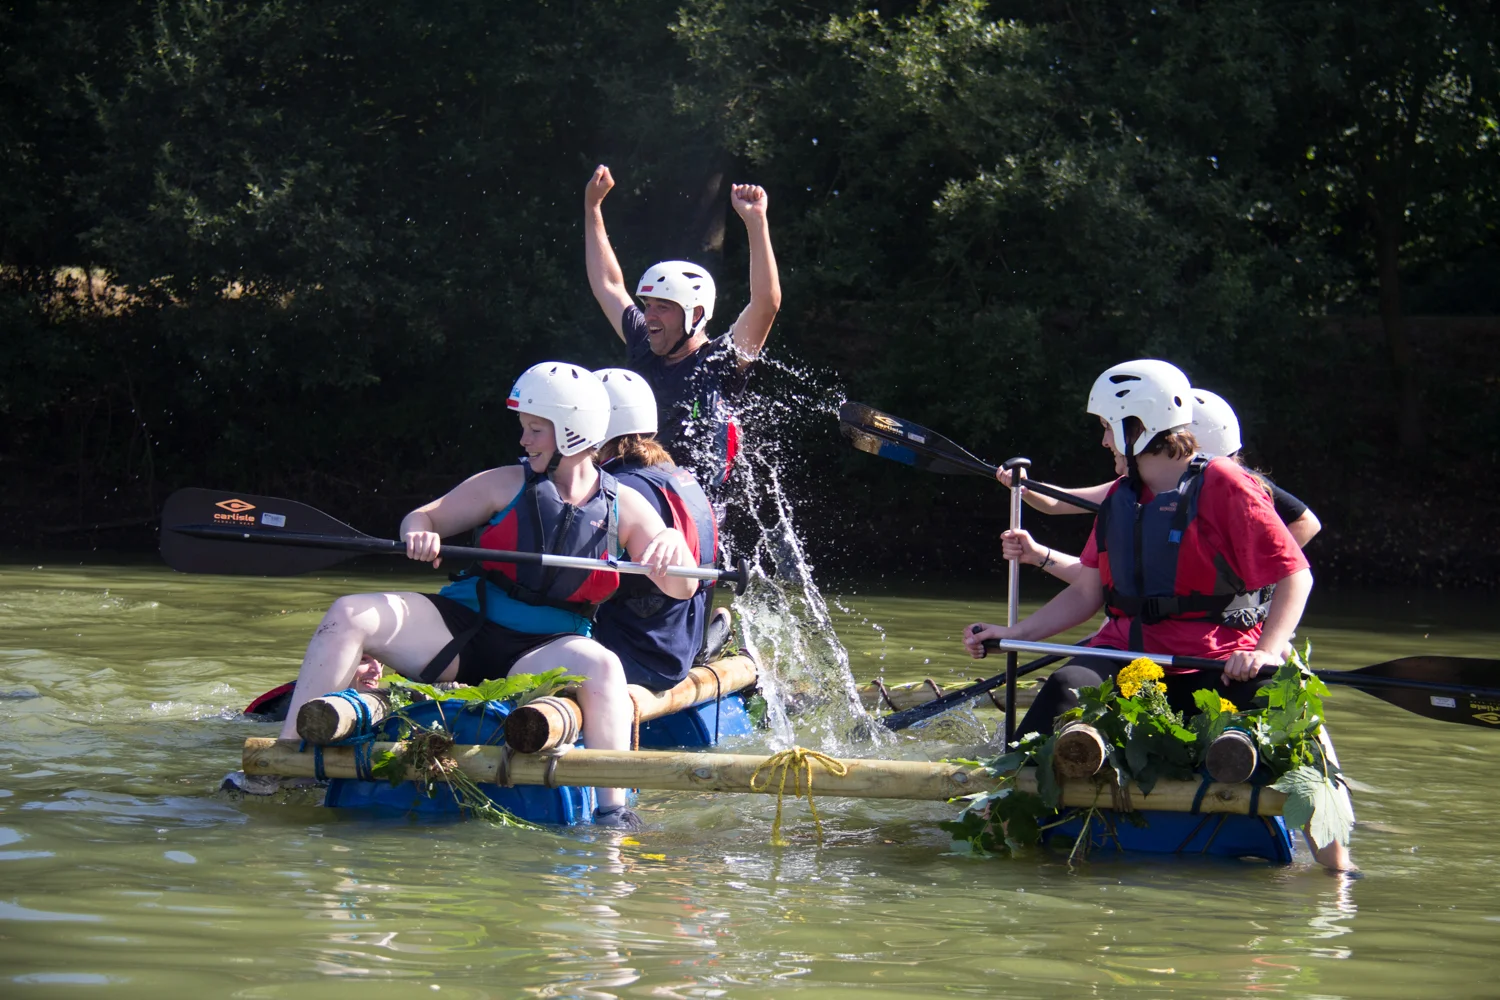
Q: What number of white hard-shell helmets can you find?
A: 5